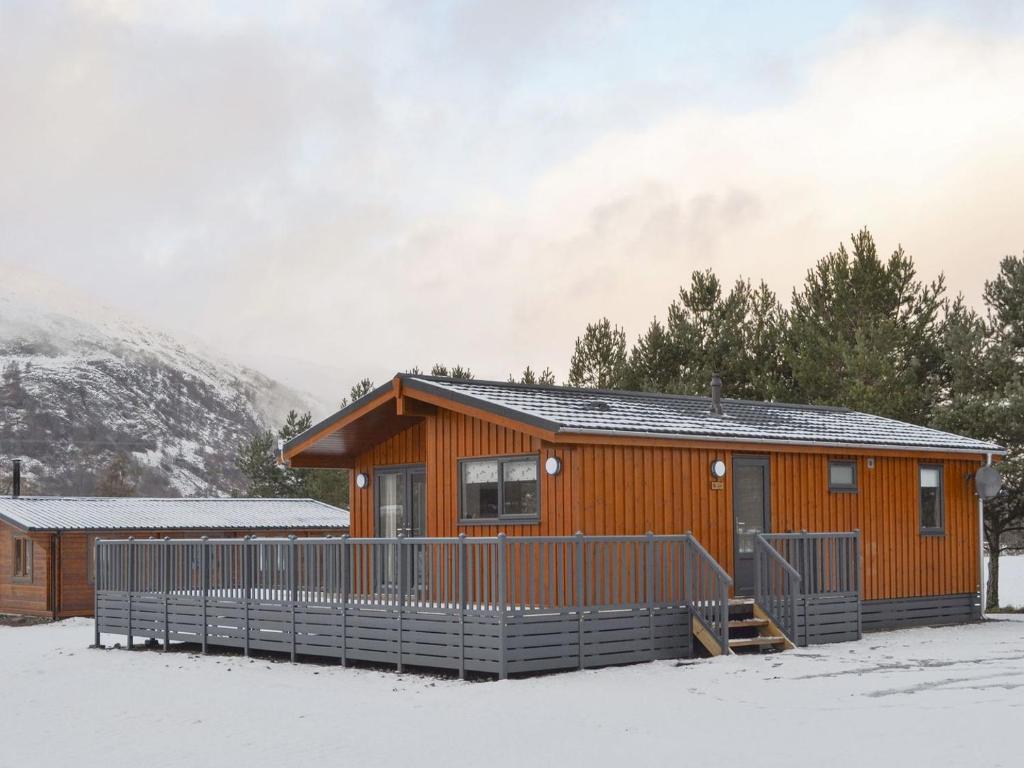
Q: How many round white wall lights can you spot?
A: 3